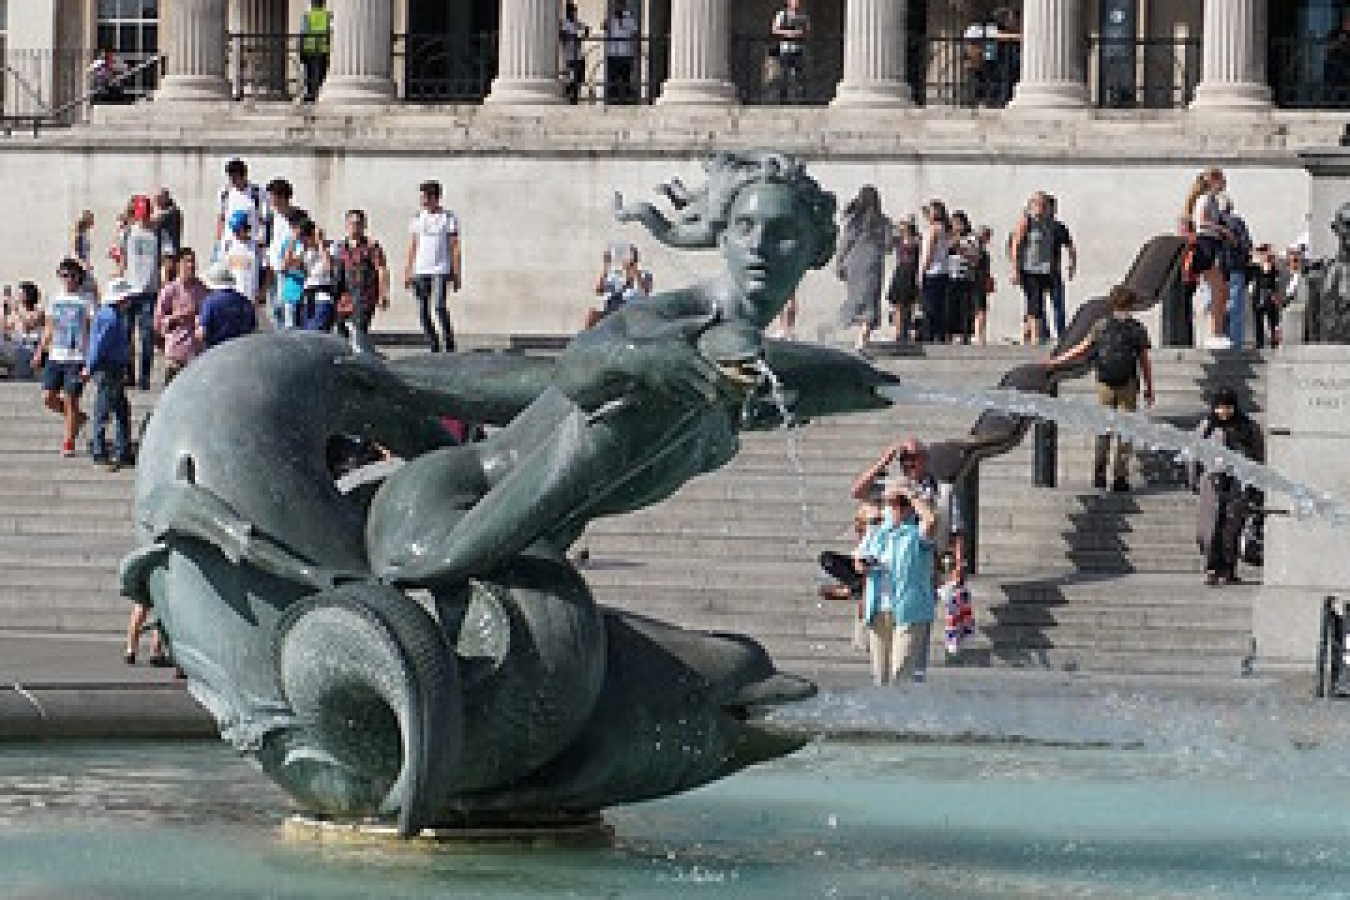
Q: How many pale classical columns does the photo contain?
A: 7